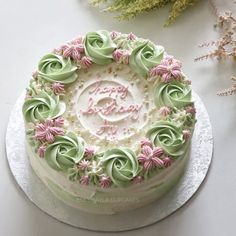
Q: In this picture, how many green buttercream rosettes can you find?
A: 8